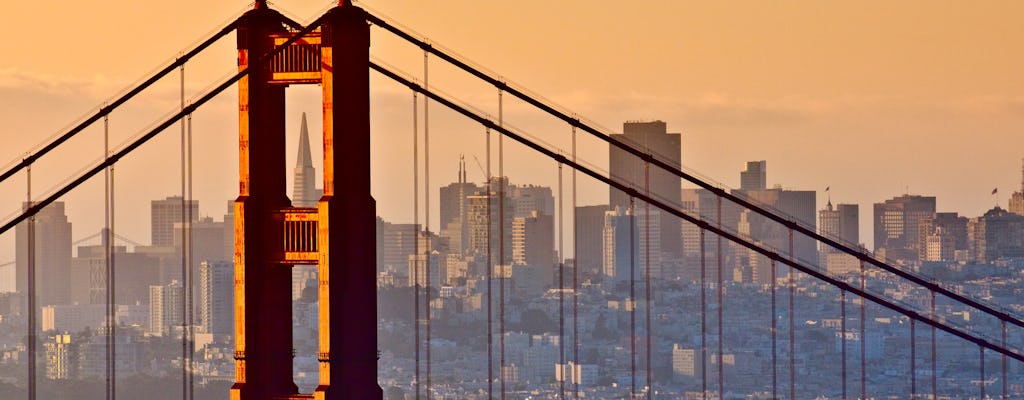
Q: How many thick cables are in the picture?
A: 4